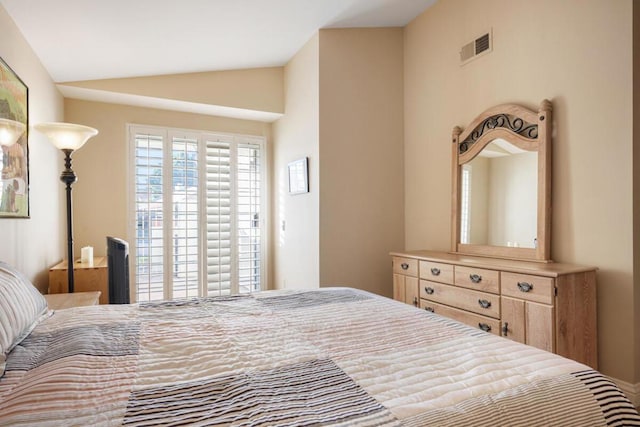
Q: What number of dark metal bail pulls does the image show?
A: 8